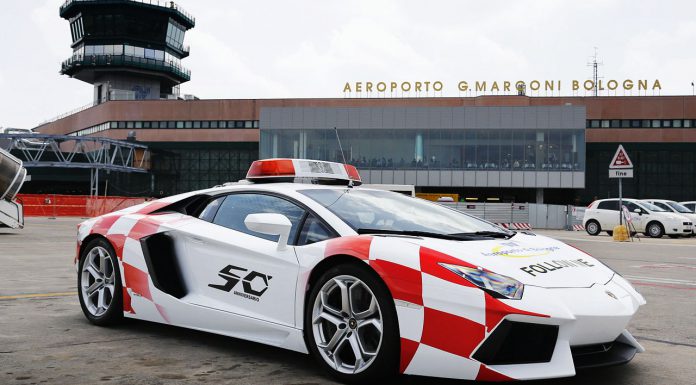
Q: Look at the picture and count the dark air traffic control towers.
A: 1